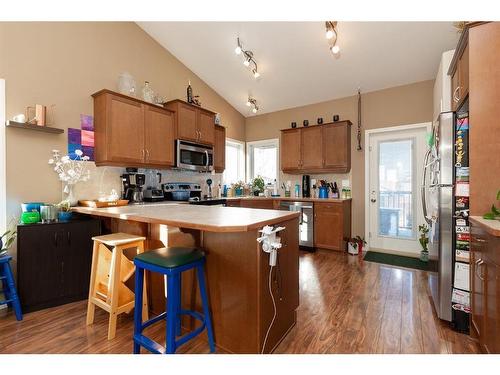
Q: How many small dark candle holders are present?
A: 4